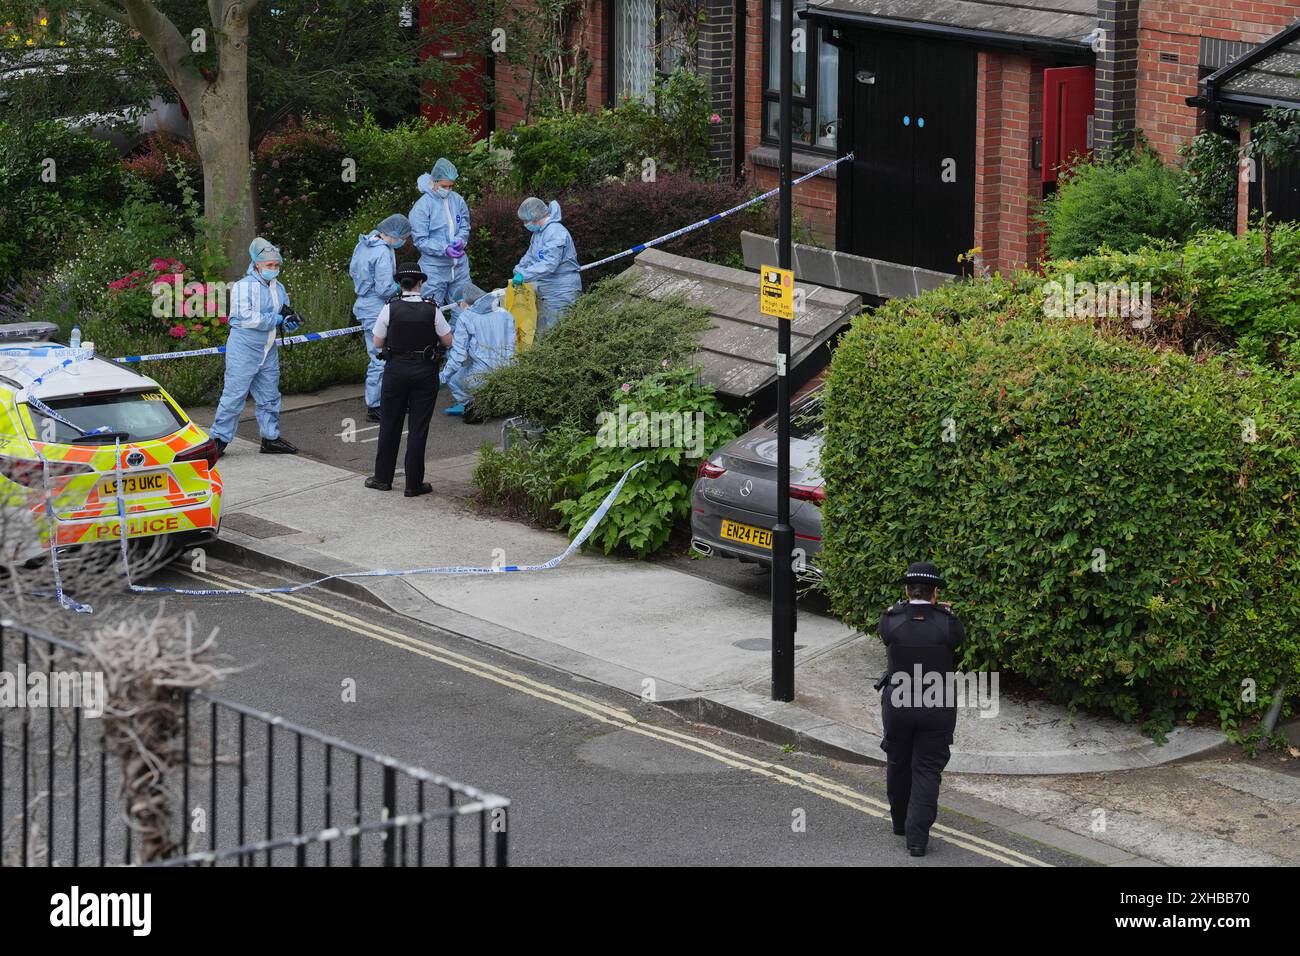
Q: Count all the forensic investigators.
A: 5